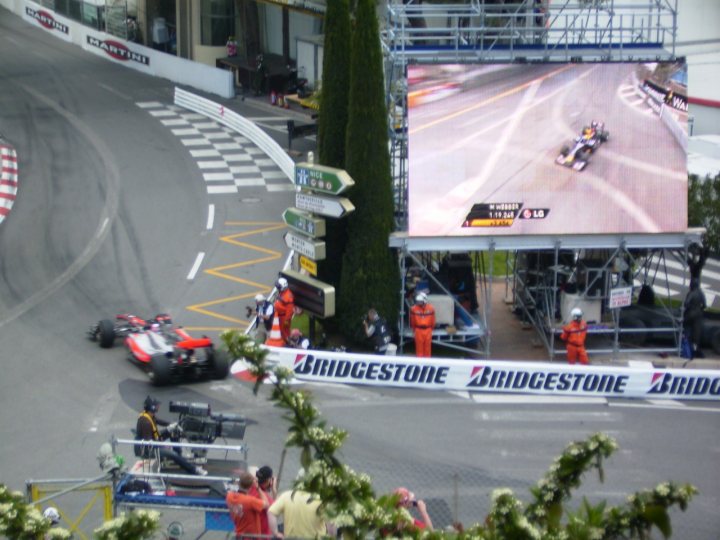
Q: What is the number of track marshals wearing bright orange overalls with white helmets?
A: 3